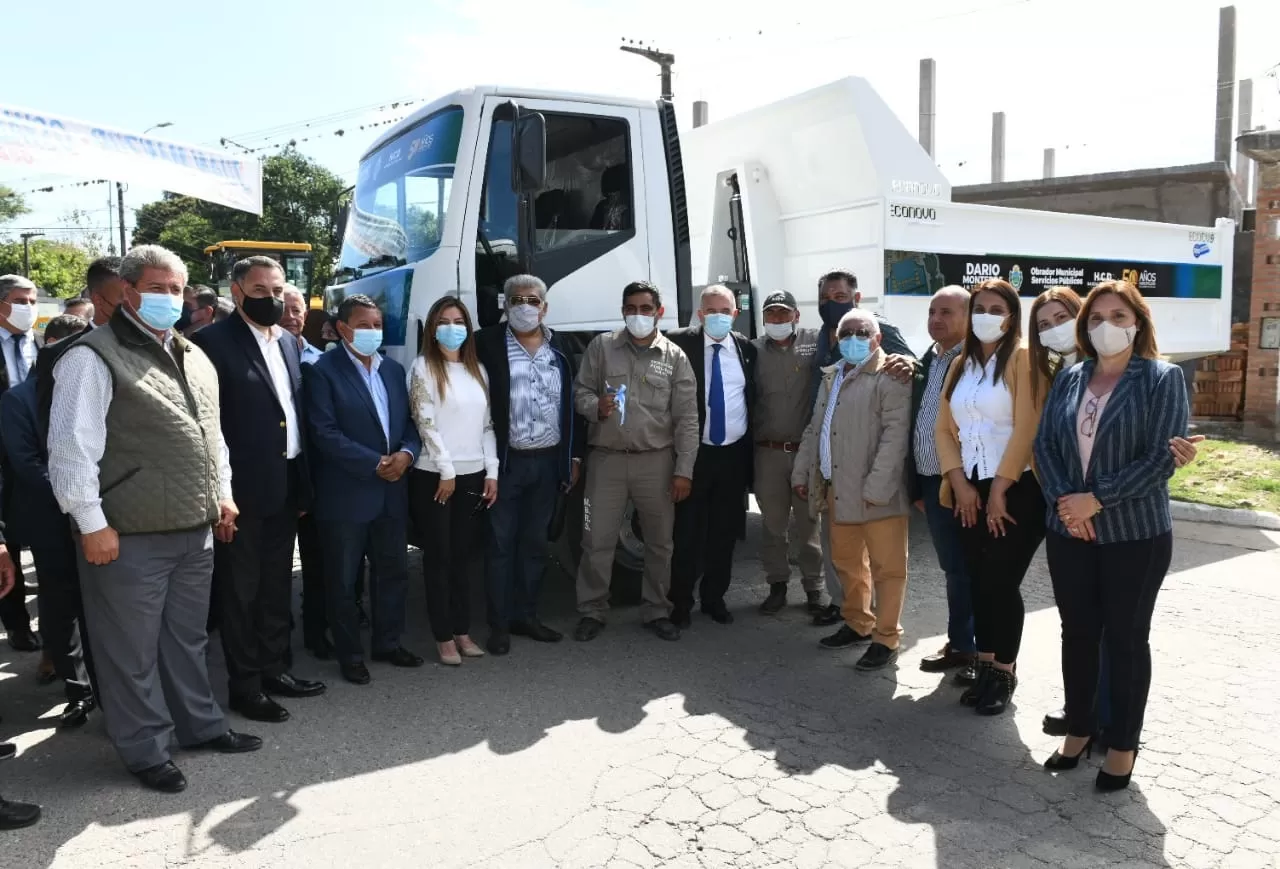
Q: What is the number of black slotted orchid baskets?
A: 0